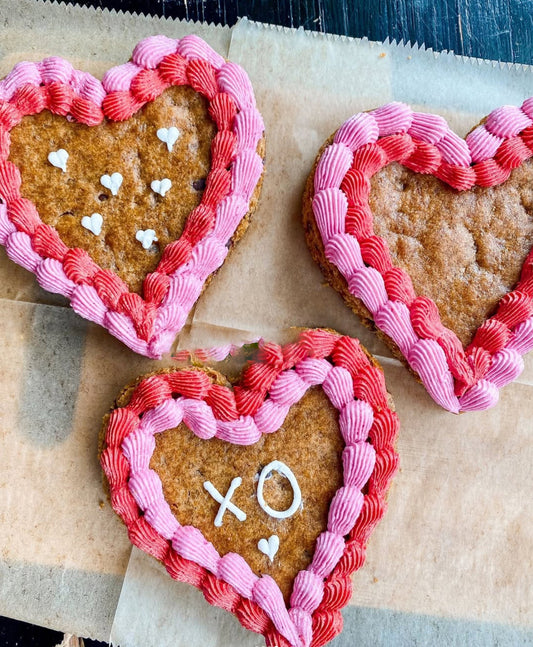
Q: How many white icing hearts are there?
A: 7